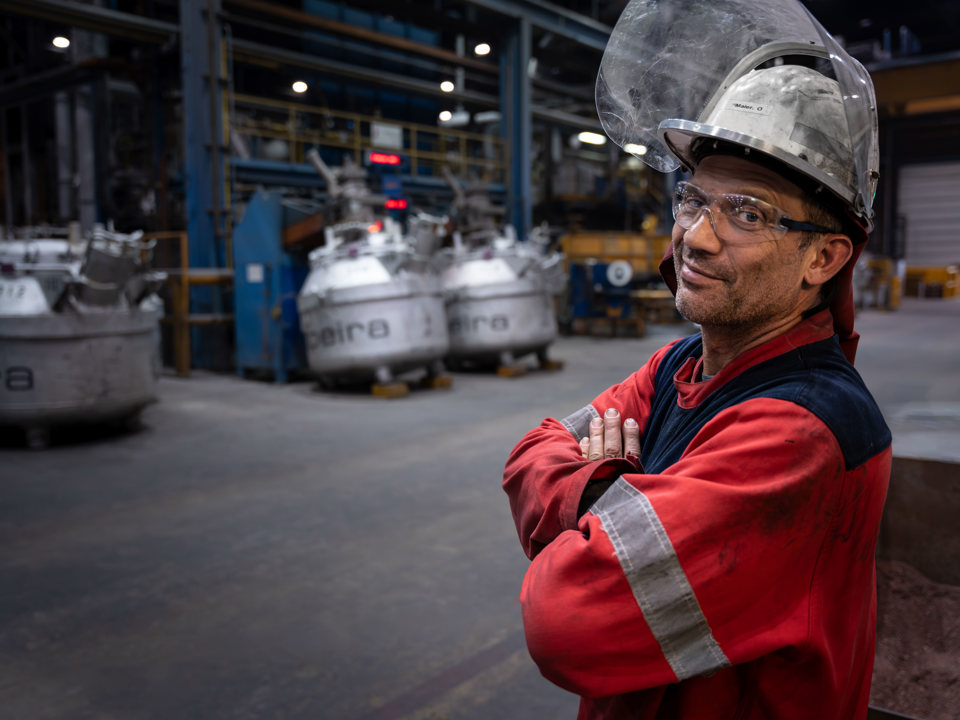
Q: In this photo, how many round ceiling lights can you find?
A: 5